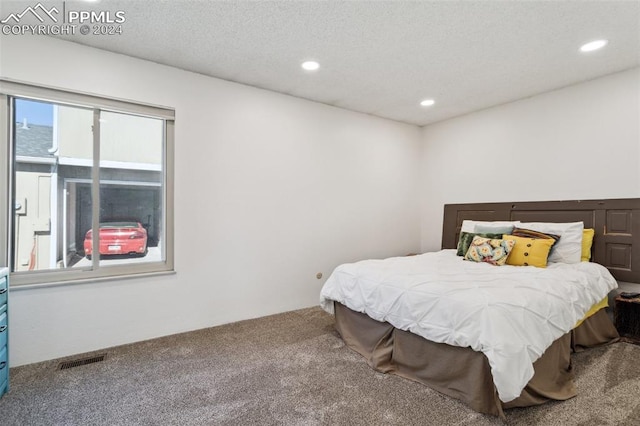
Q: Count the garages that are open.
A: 1